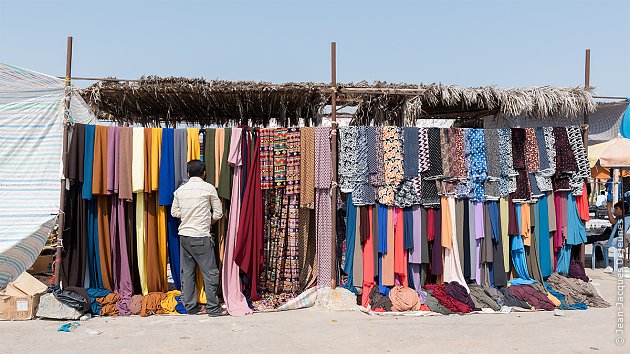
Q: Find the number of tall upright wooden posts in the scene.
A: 3